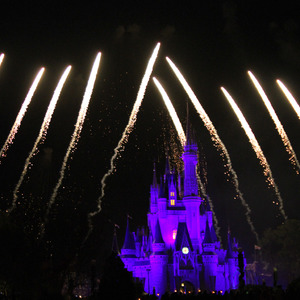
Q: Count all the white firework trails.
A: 10